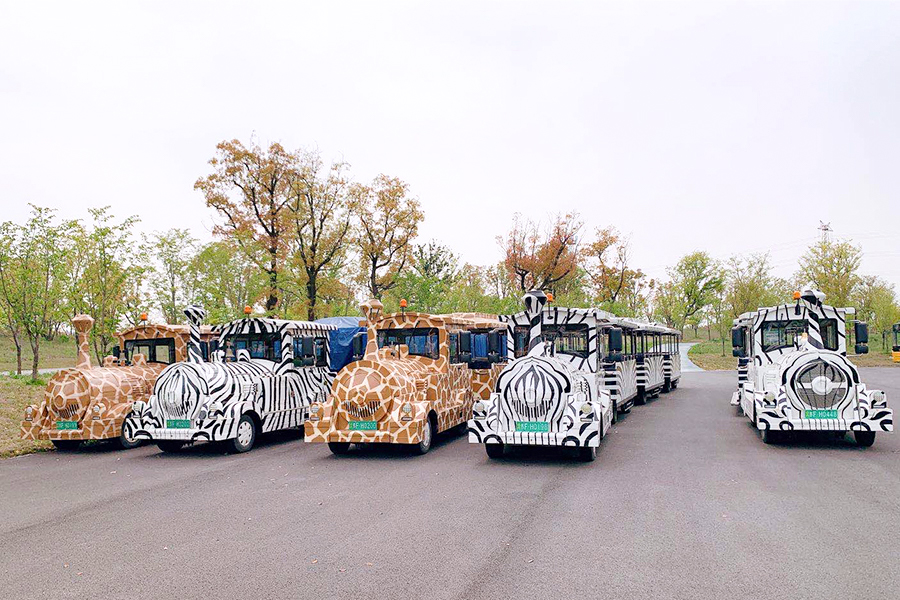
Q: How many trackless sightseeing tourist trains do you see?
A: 5